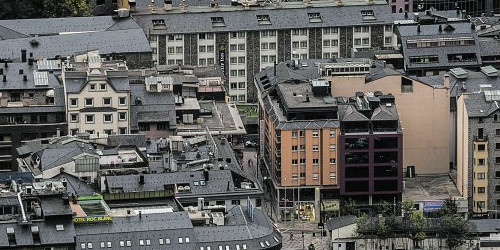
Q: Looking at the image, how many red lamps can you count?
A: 0